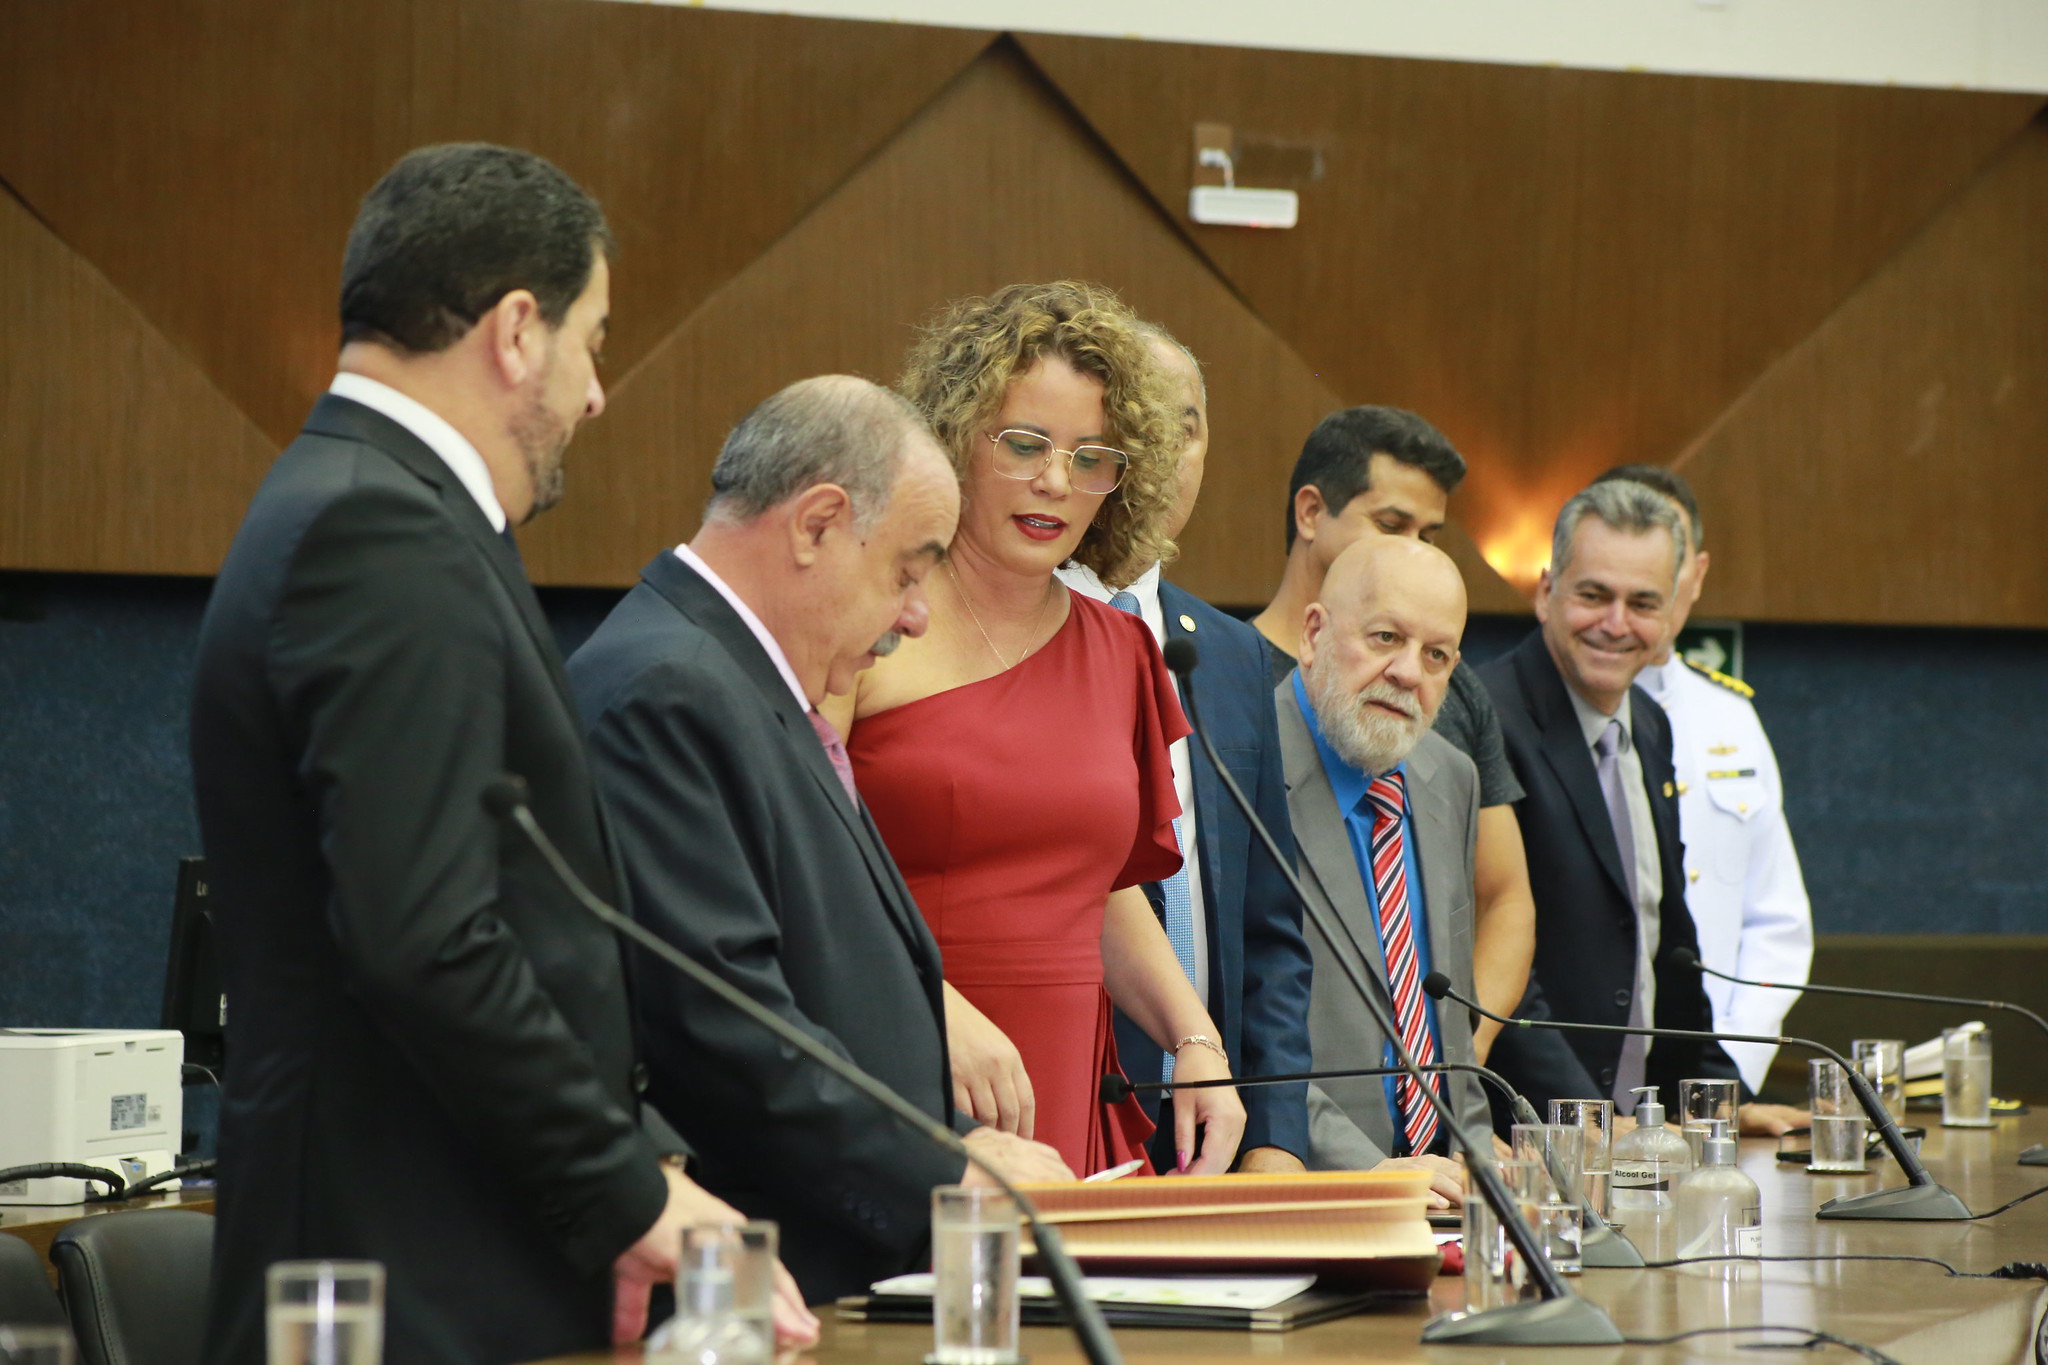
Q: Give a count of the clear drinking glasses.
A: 11